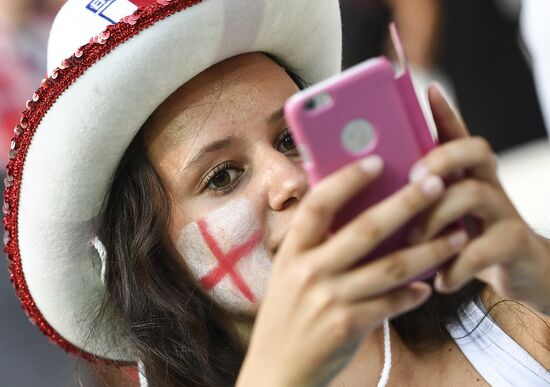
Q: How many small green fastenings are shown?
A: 0